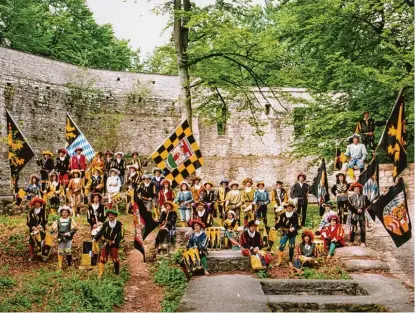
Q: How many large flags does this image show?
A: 8